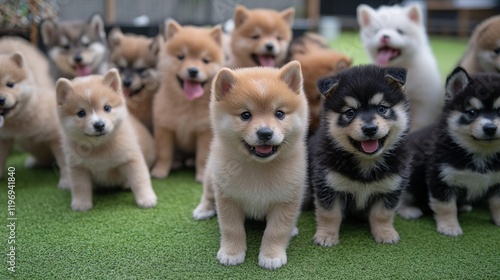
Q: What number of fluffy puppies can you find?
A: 12